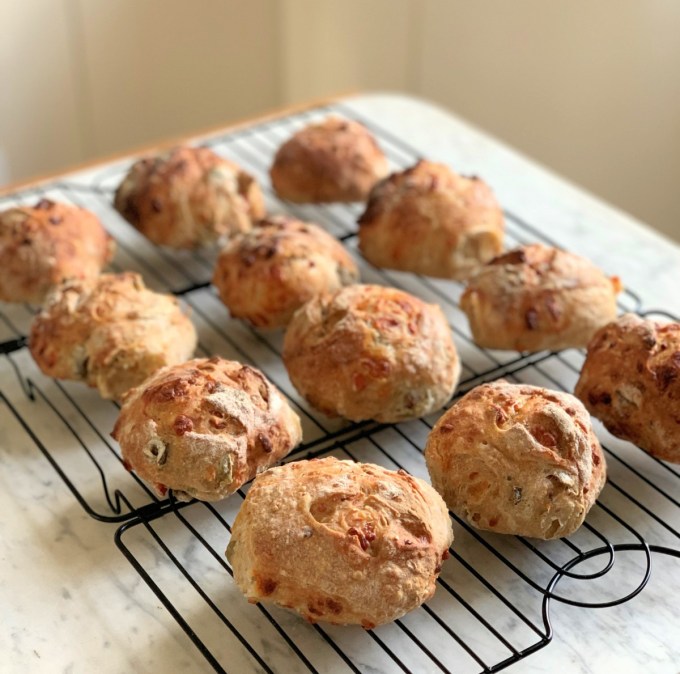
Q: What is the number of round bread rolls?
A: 12